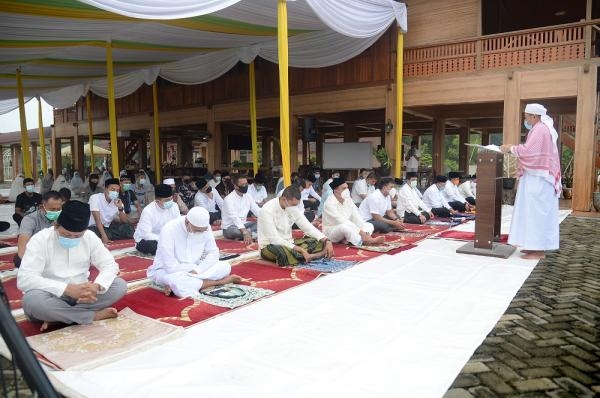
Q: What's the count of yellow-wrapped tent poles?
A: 8